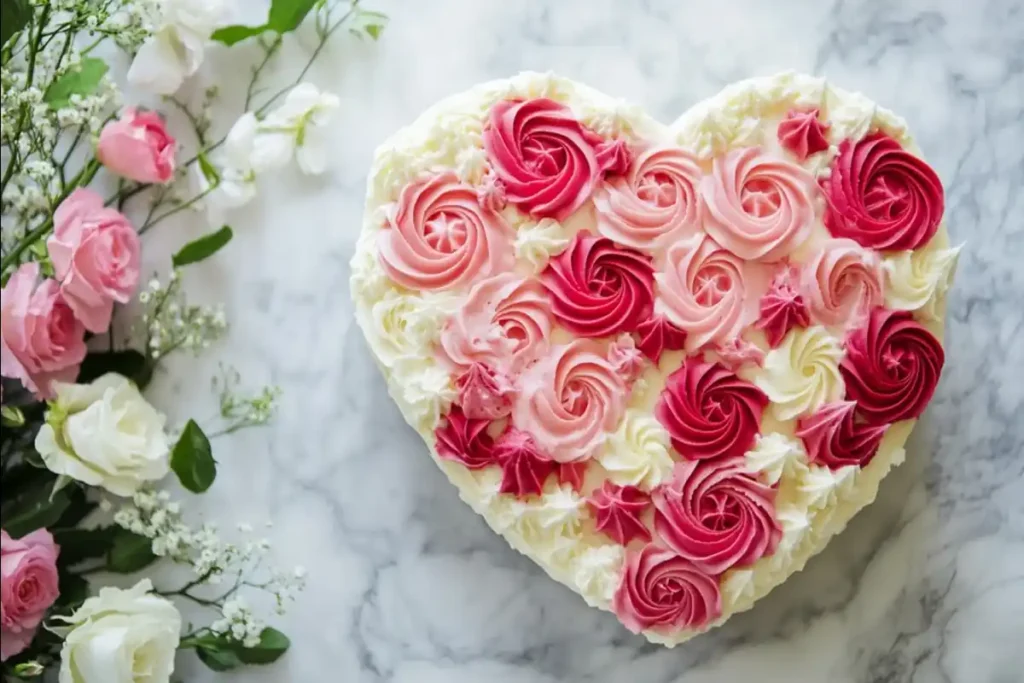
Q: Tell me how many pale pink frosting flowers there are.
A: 7